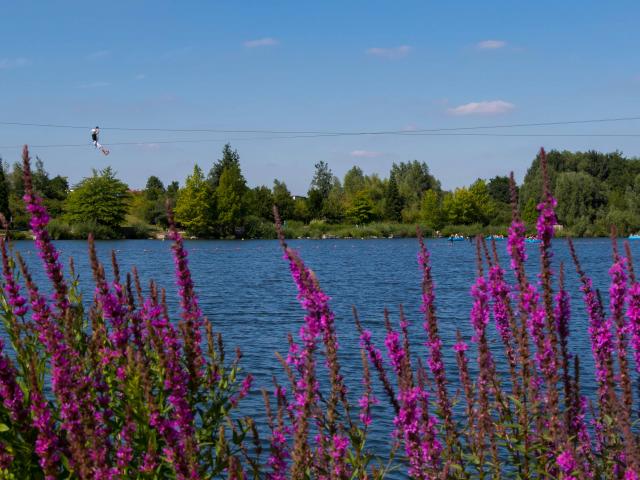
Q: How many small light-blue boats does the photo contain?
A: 4